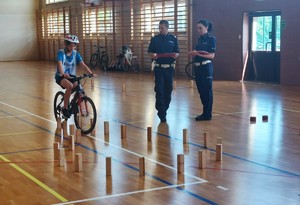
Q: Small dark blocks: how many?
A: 2